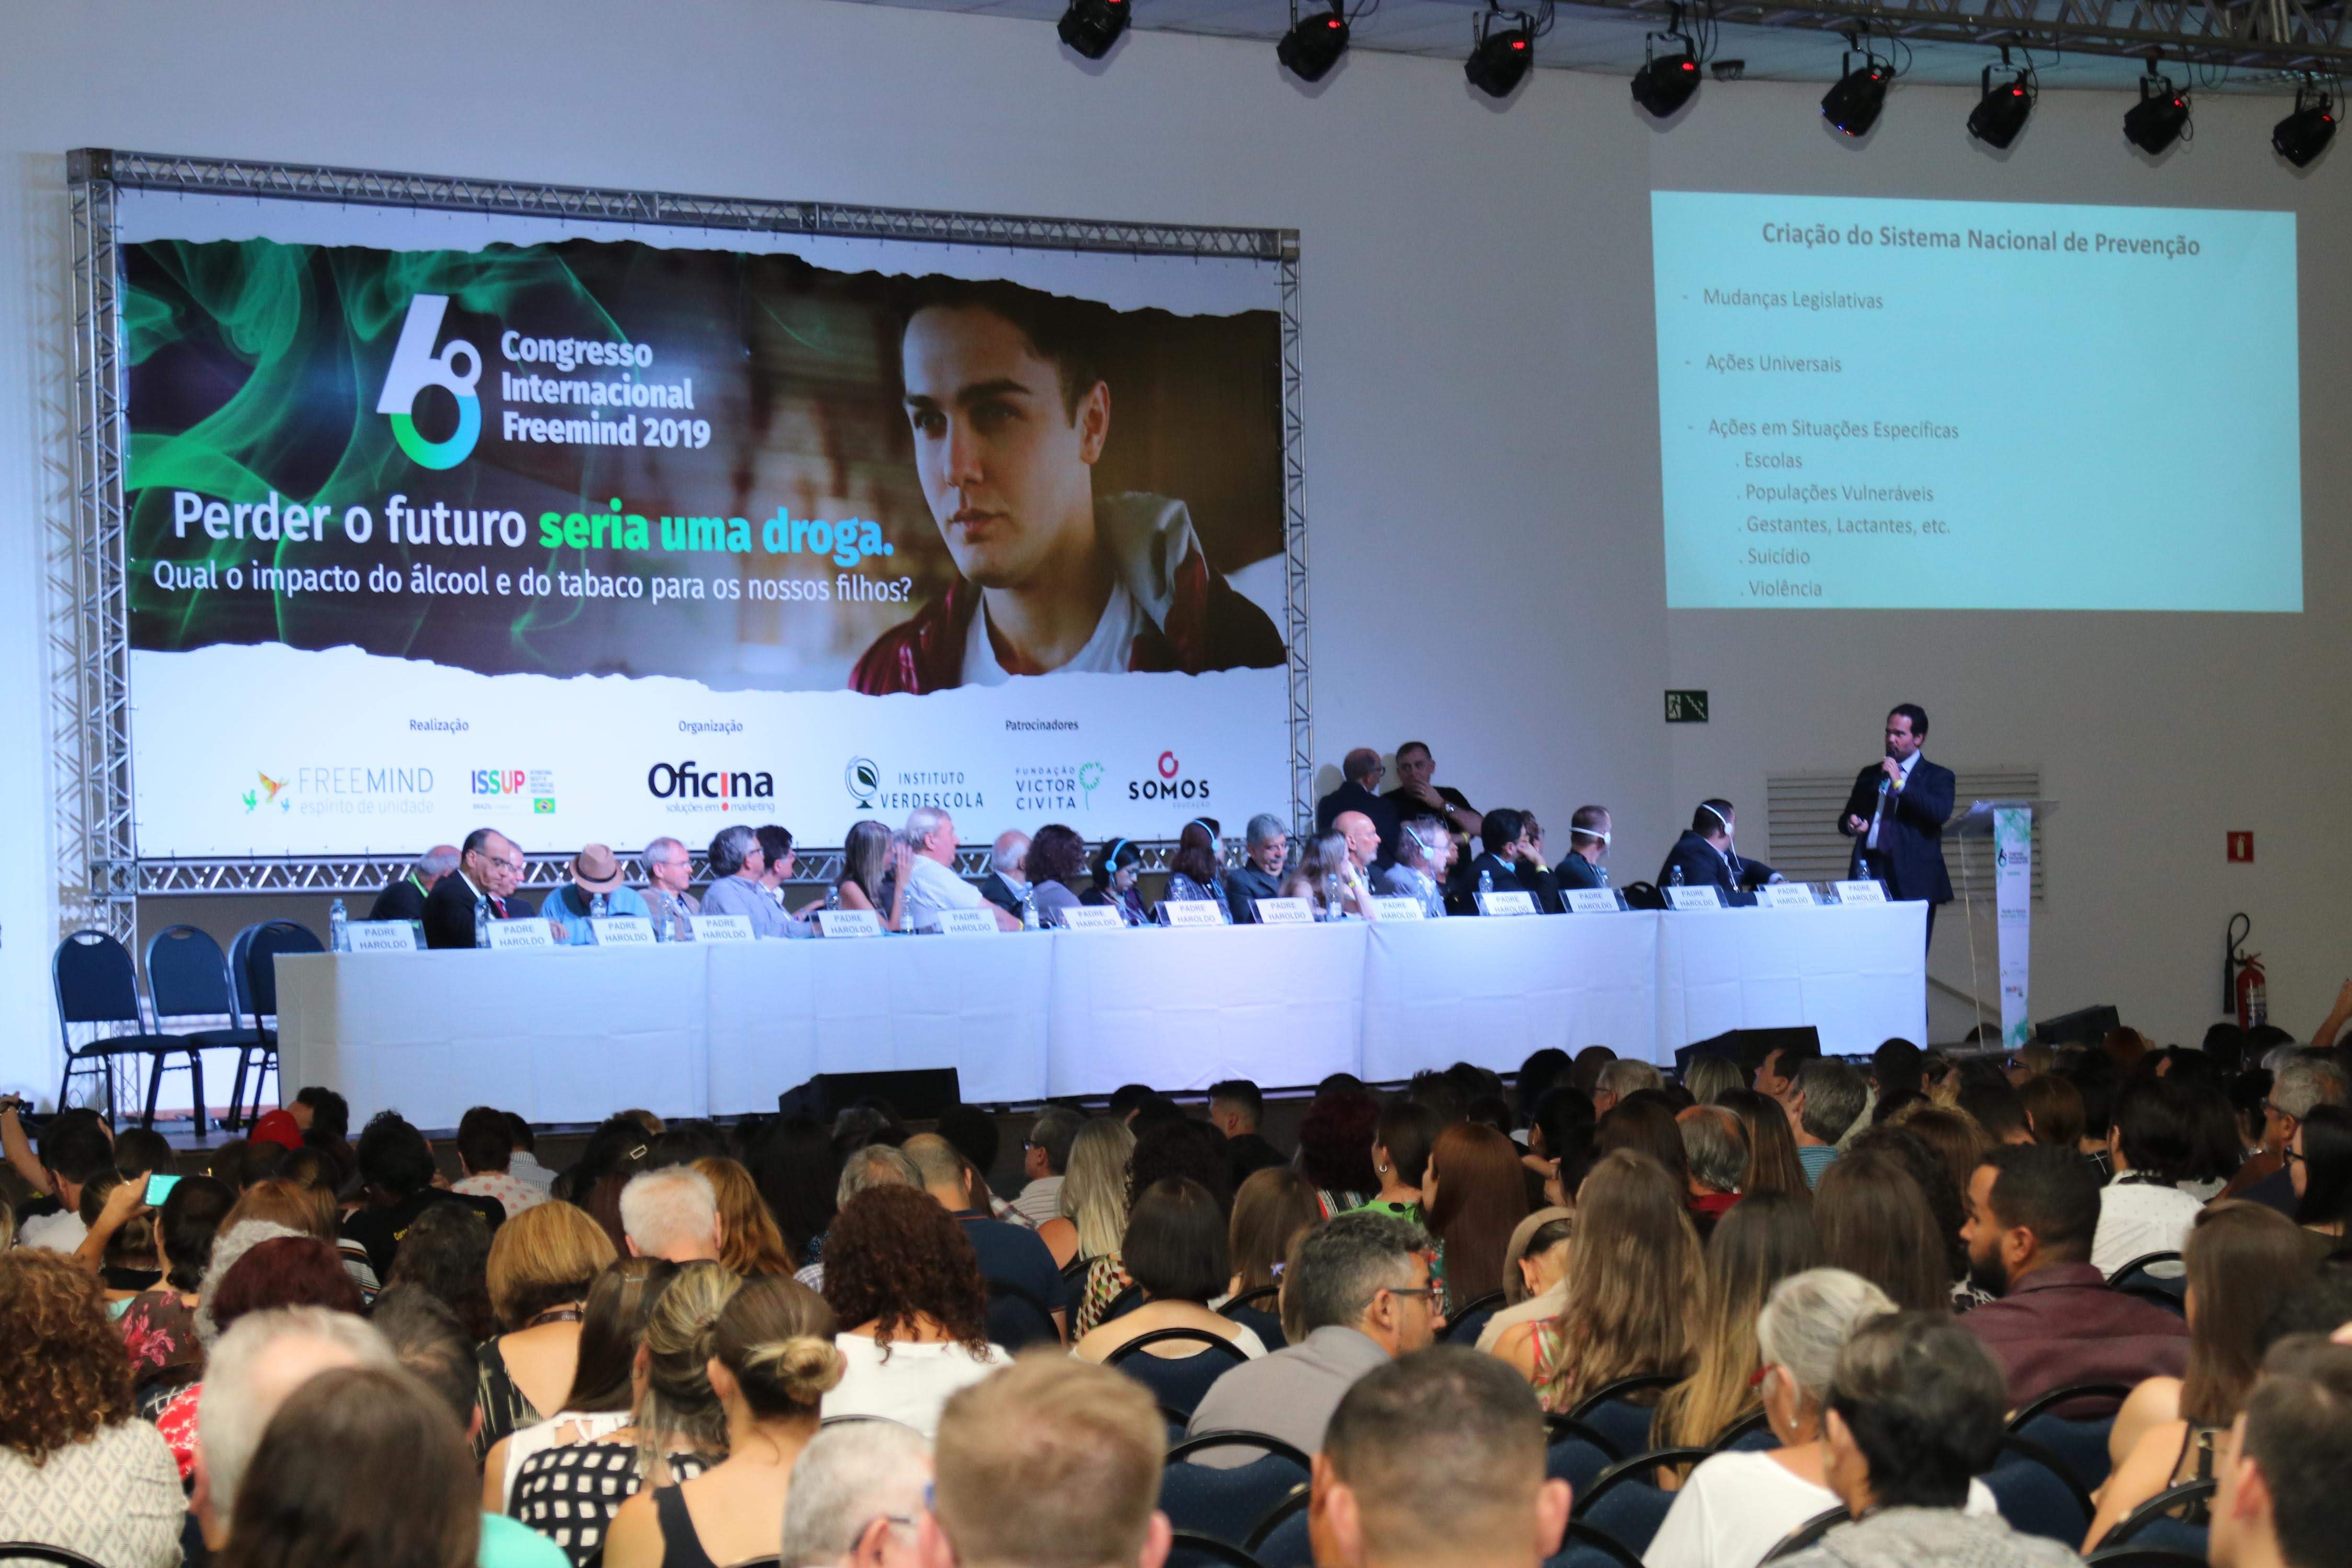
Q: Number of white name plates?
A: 15